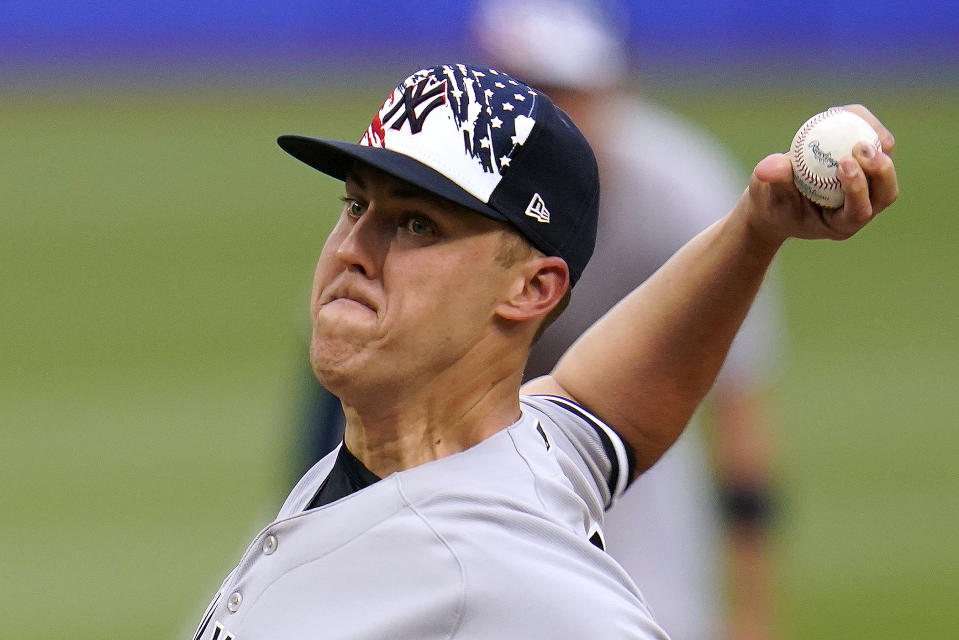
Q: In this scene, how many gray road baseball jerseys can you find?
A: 2